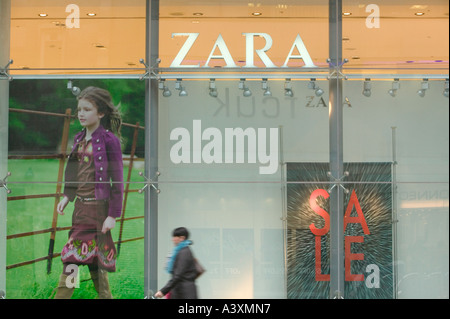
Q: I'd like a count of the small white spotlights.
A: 12